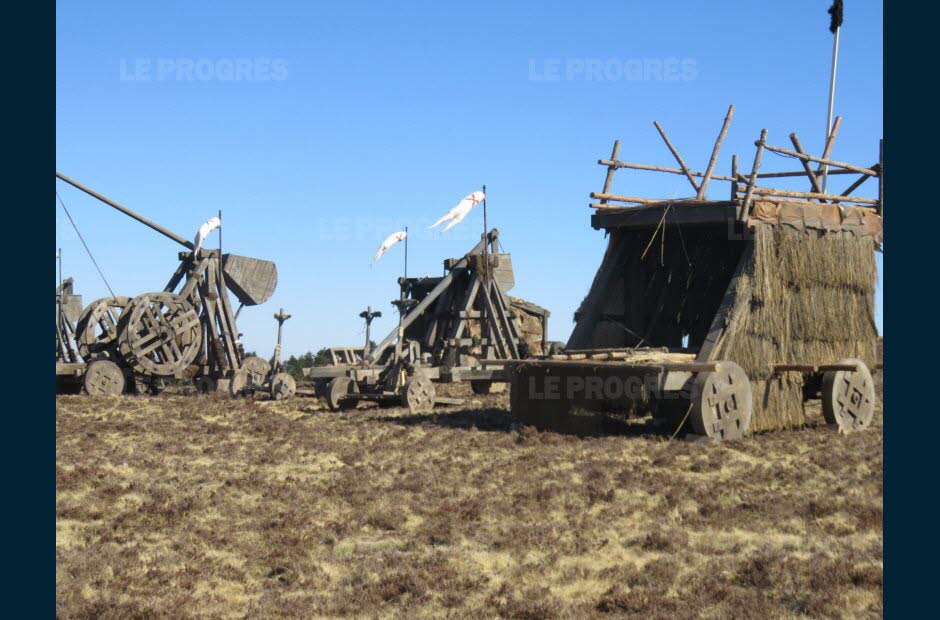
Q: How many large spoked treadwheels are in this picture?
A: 2